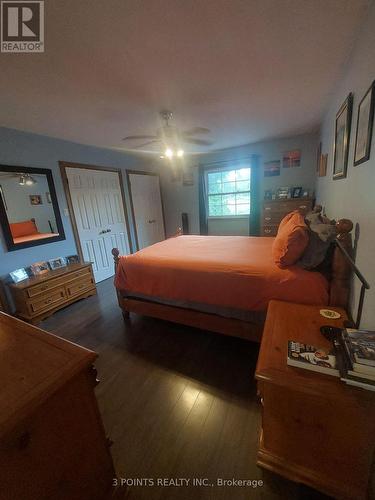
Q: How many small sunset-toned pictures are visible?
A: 2